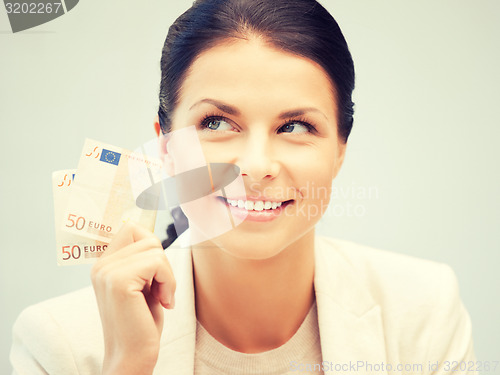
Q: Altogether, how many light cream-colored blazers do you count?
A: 1